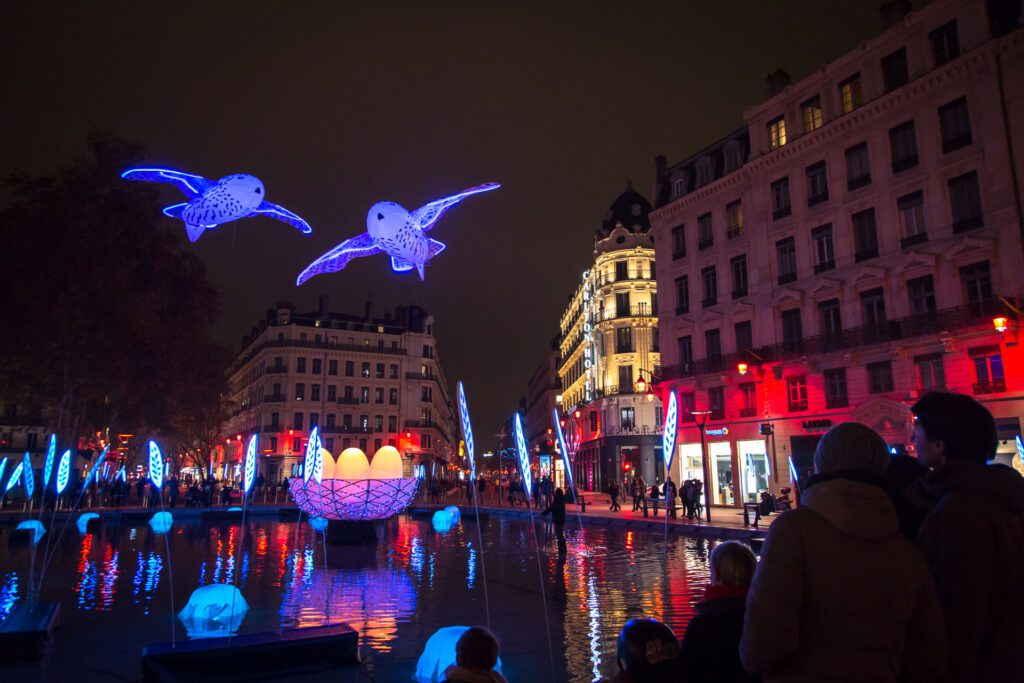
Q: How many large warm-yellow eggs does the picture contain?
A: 3